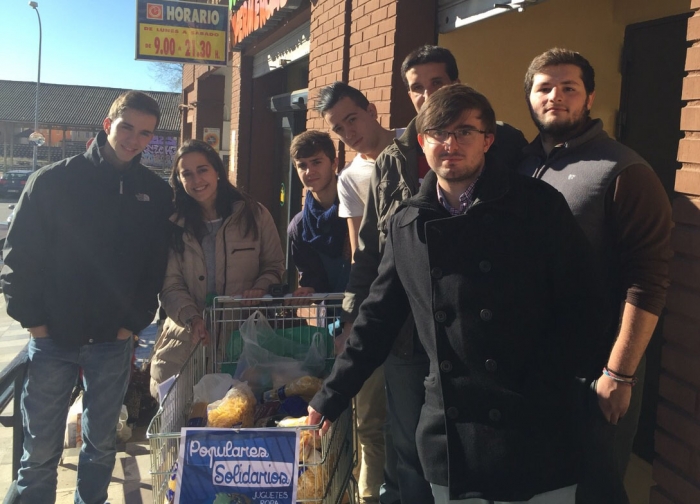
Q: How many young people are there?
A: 7